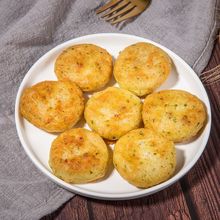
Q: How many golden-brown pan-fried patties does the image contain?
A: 7